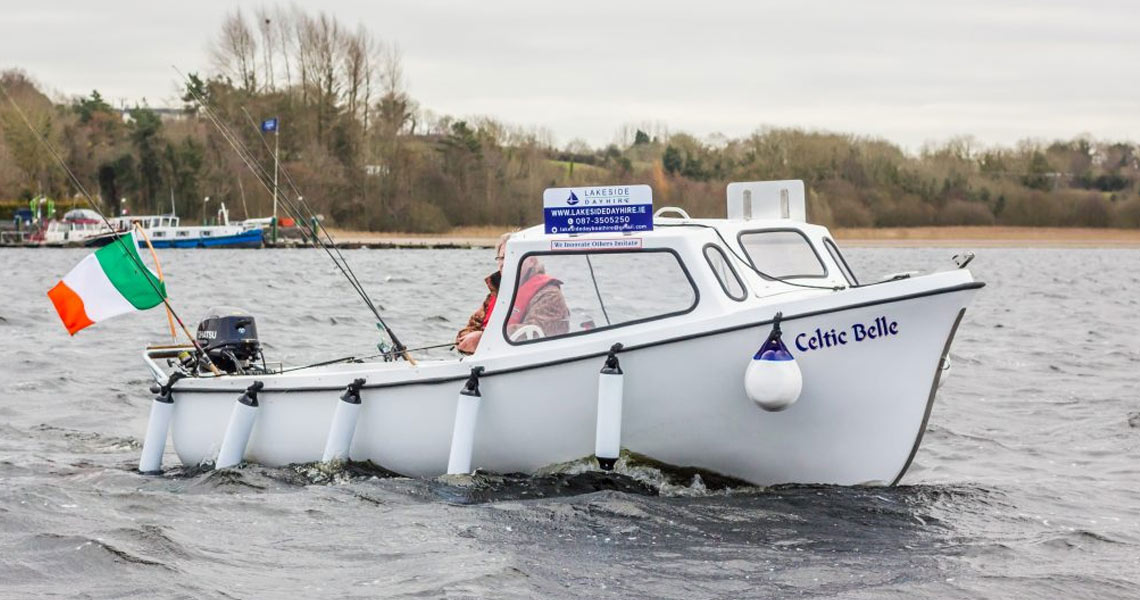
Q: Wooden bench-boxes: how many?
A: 0